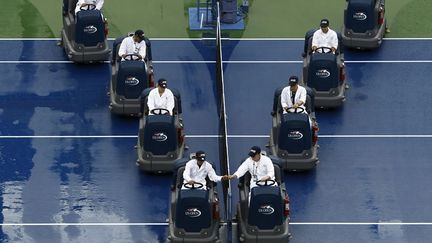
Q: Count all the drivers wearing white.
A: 7